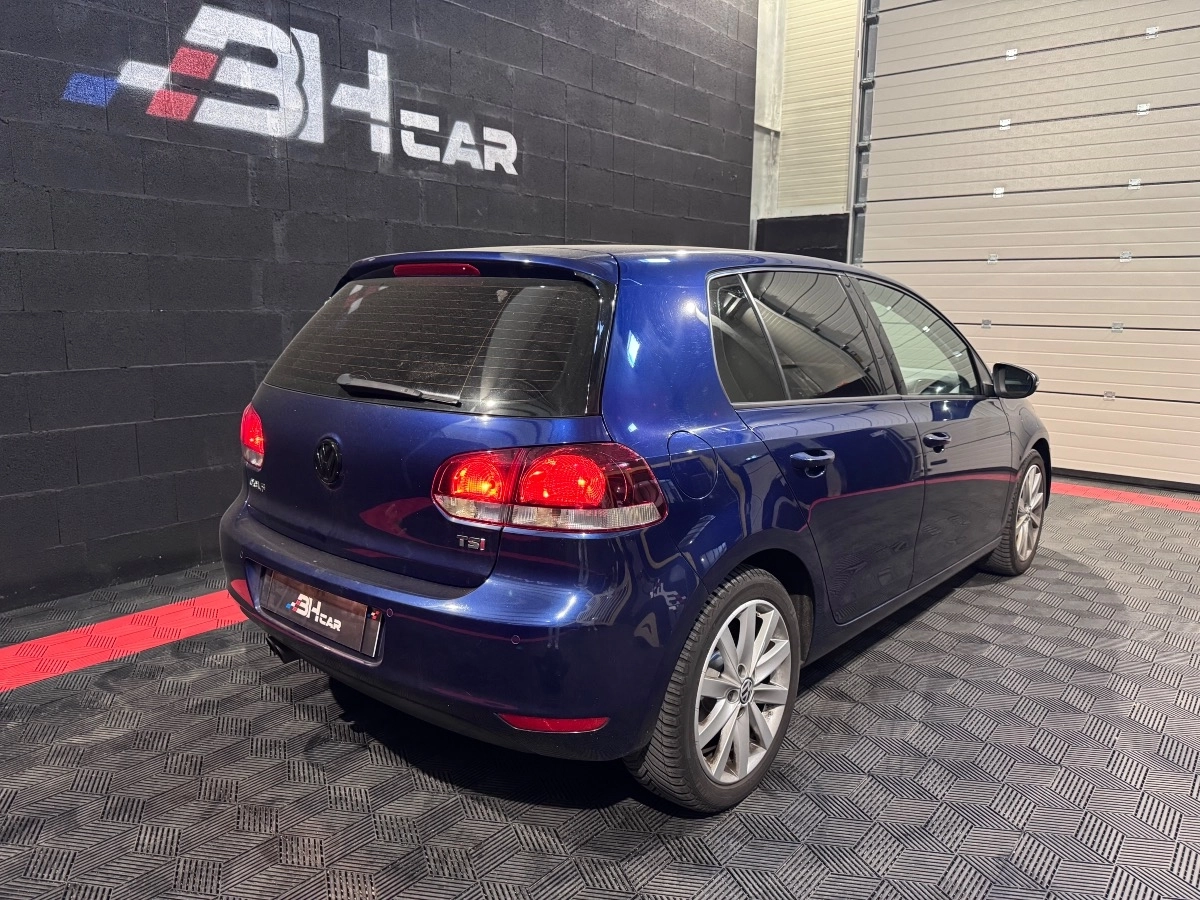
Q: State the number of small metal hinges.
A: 11